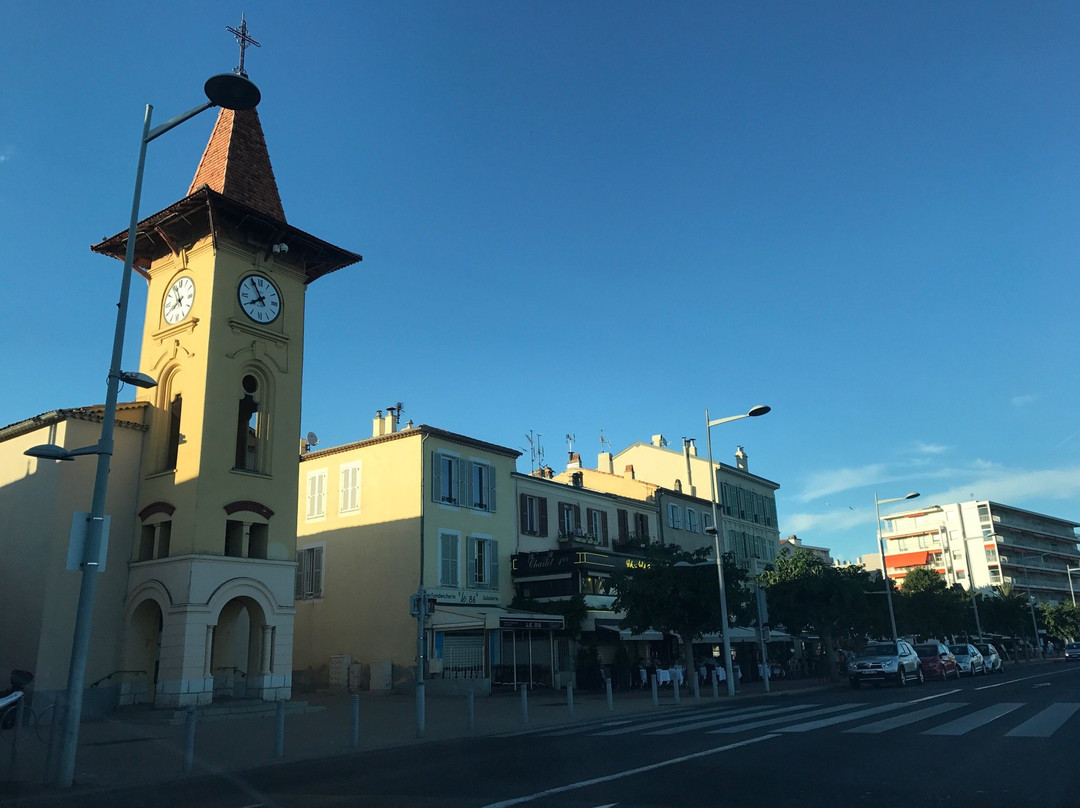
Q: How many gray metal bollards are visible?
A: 11